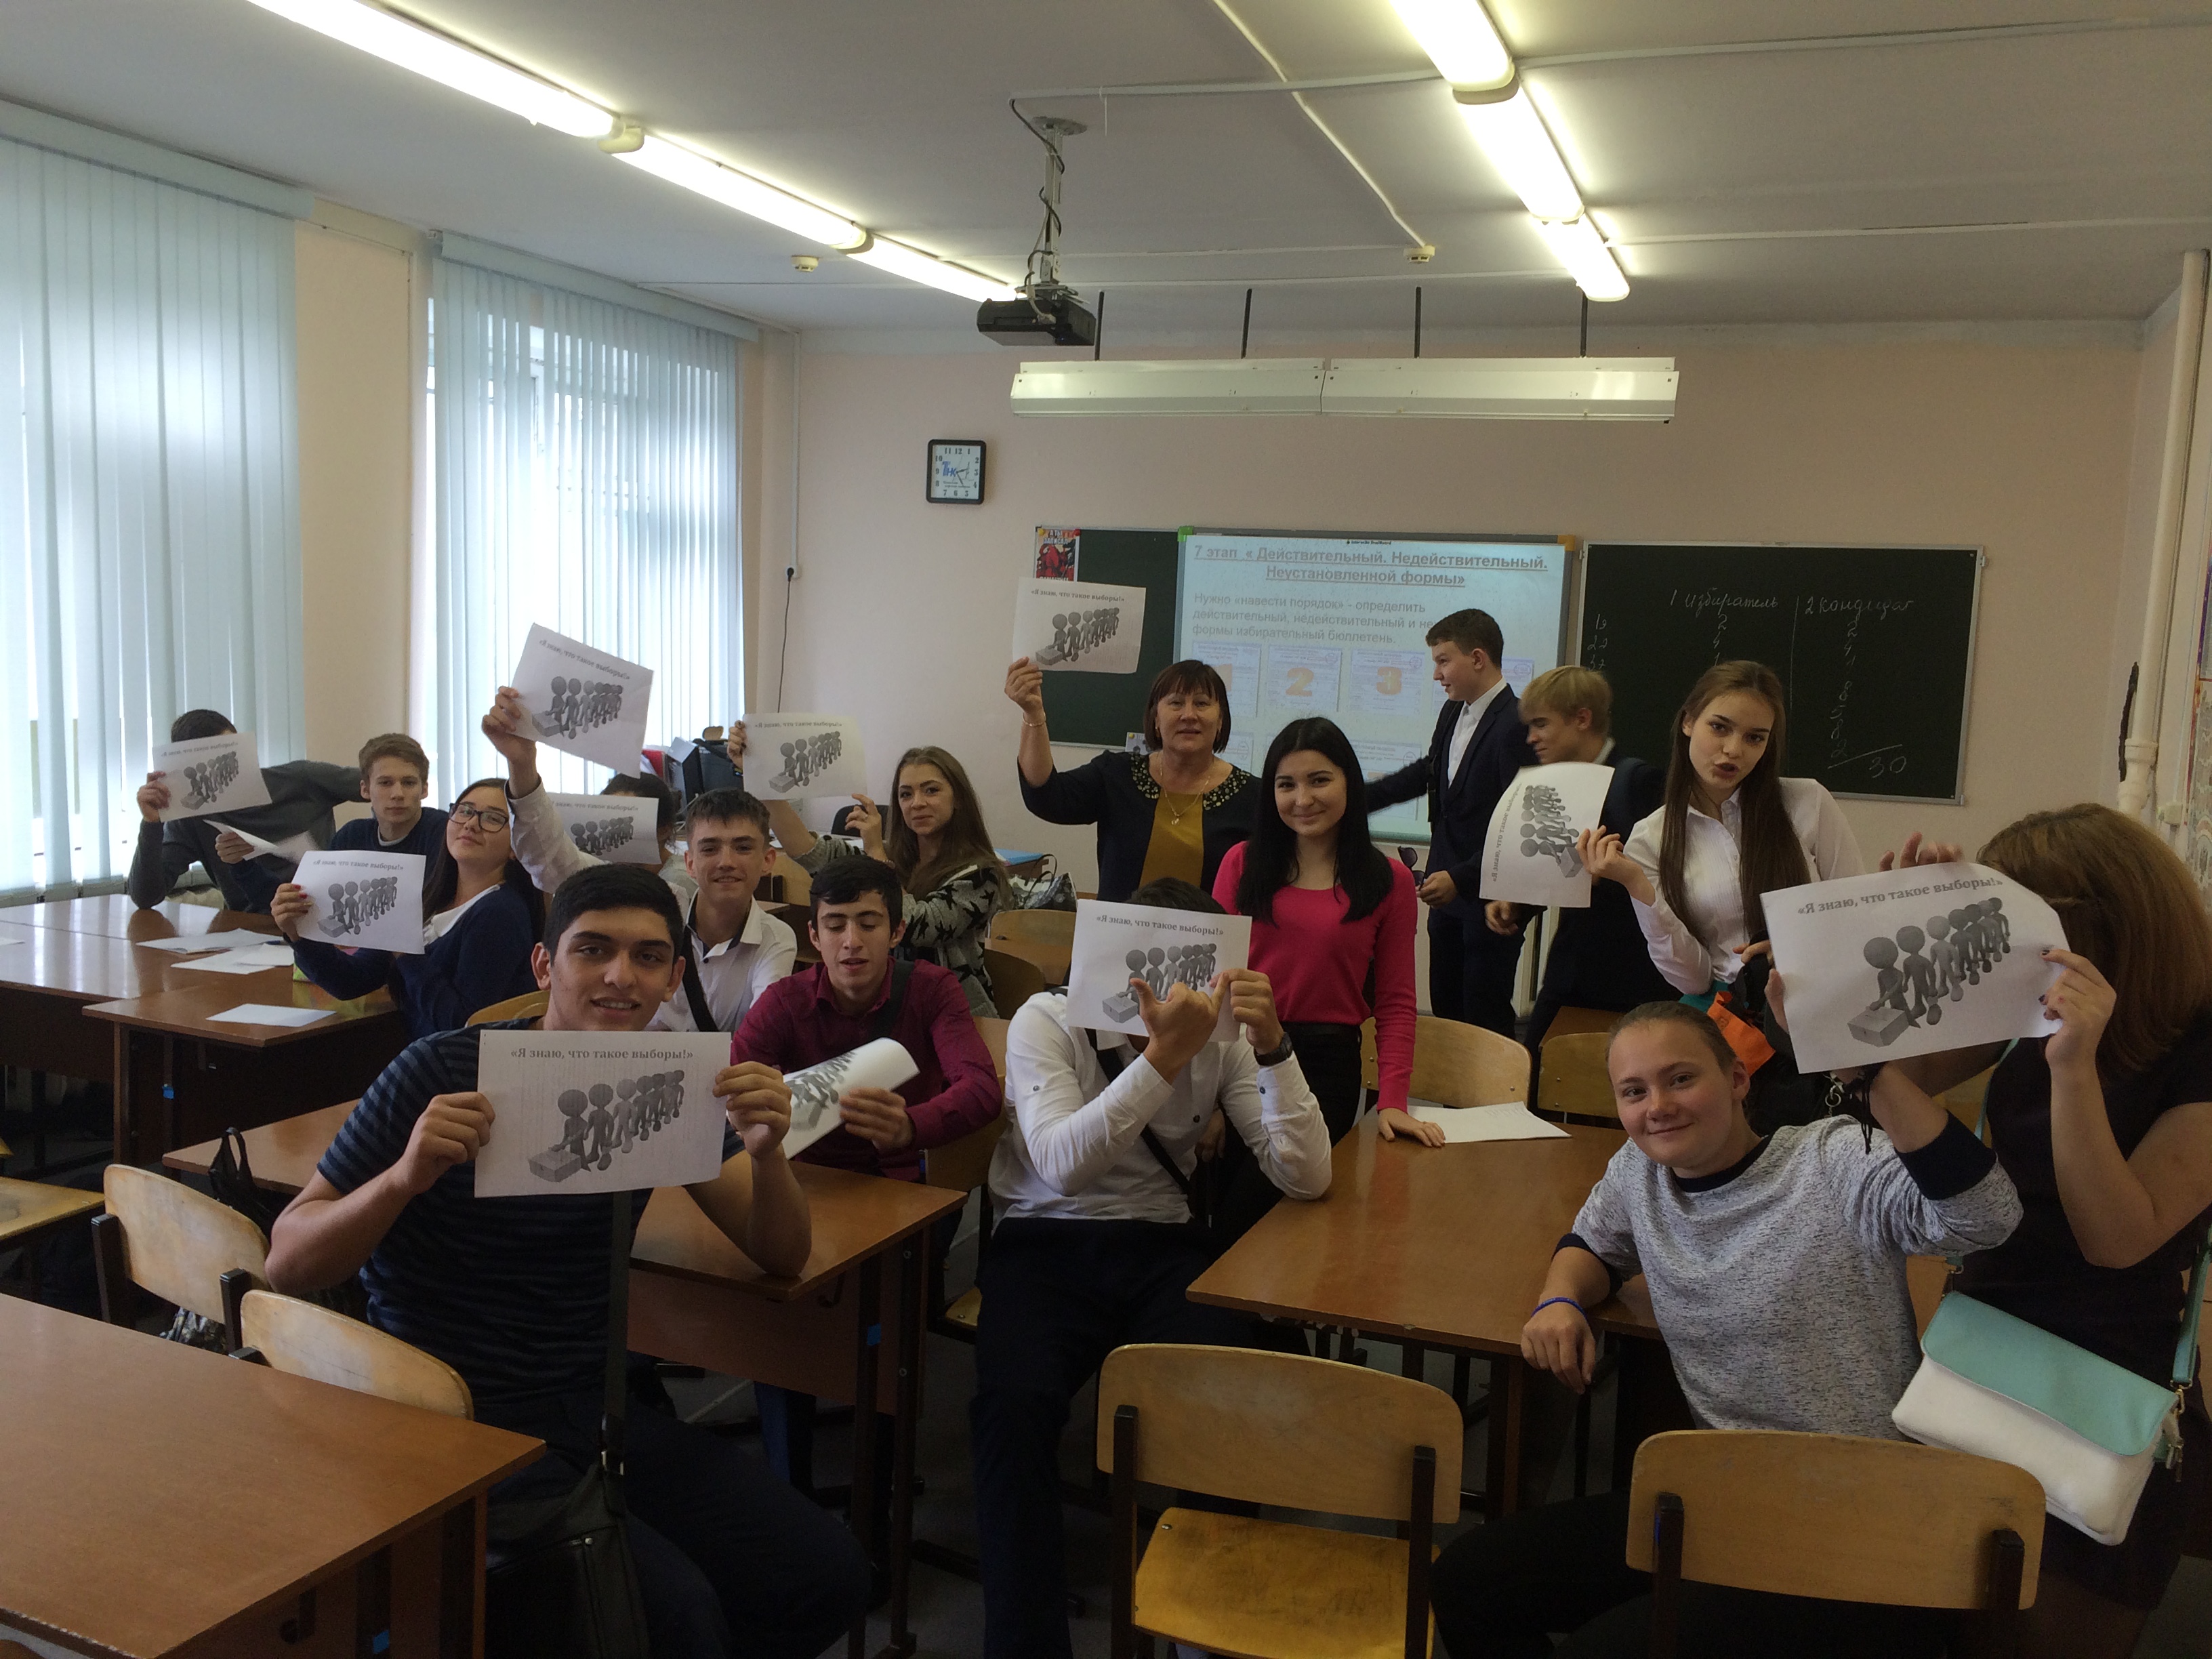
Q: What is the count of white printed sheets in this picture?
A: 11